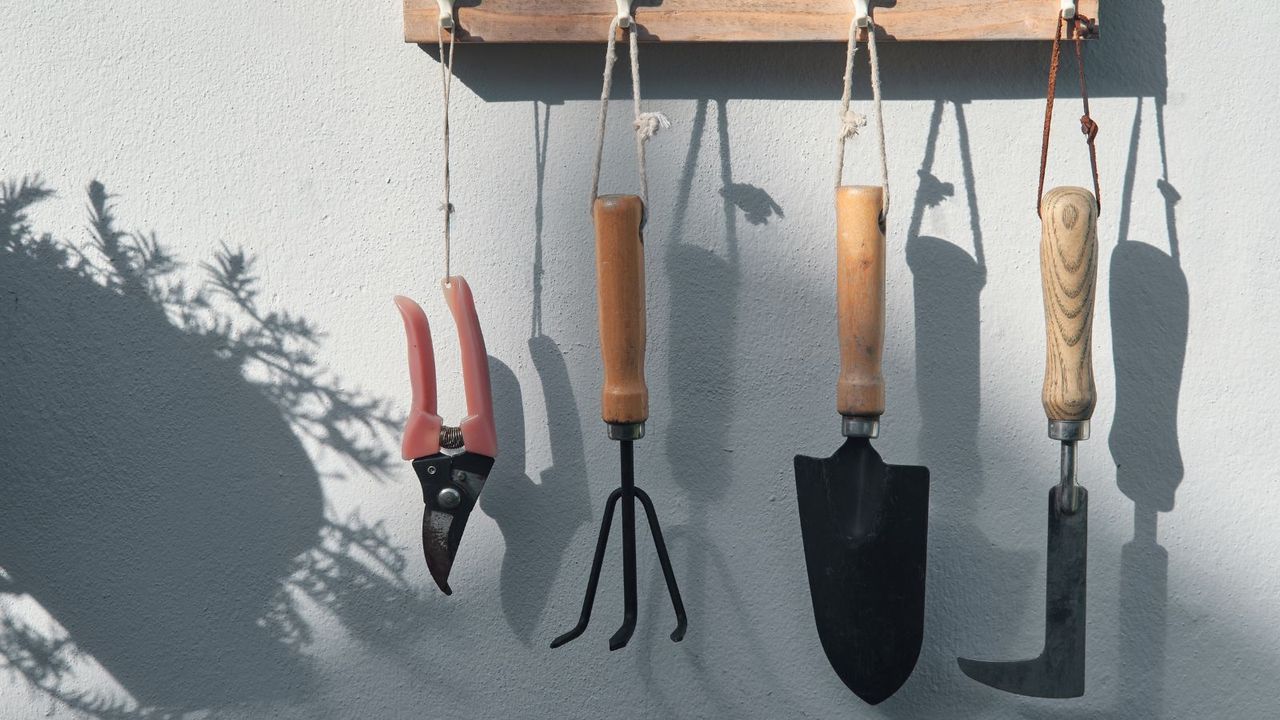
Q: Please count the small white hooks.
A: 4